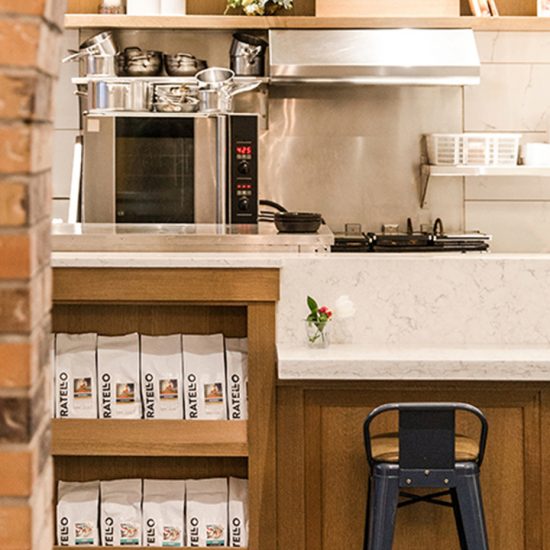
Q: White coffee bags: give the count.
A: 10